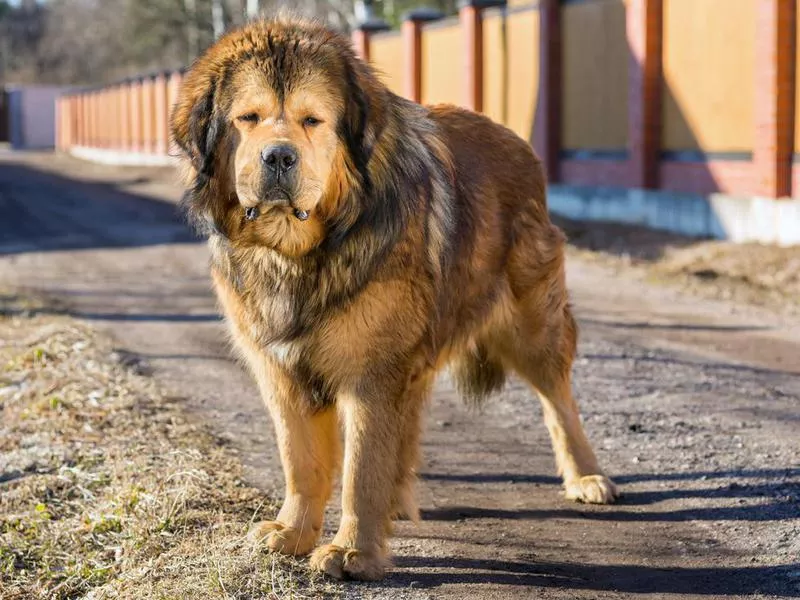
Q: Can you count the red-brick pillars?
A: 6